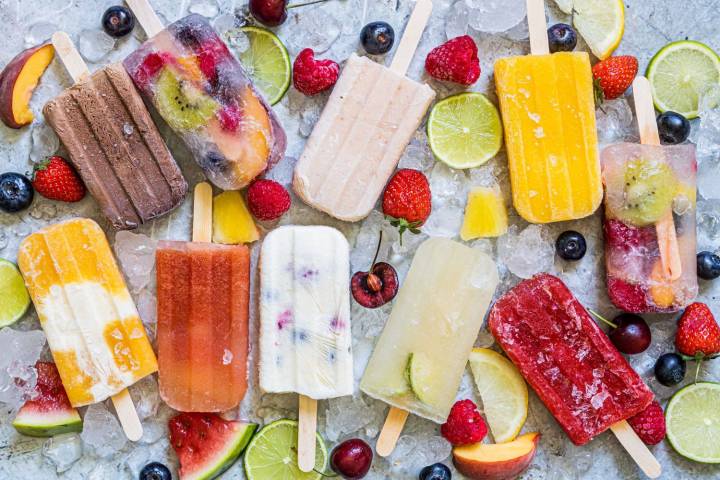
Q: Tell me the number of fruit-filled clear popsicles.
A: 2